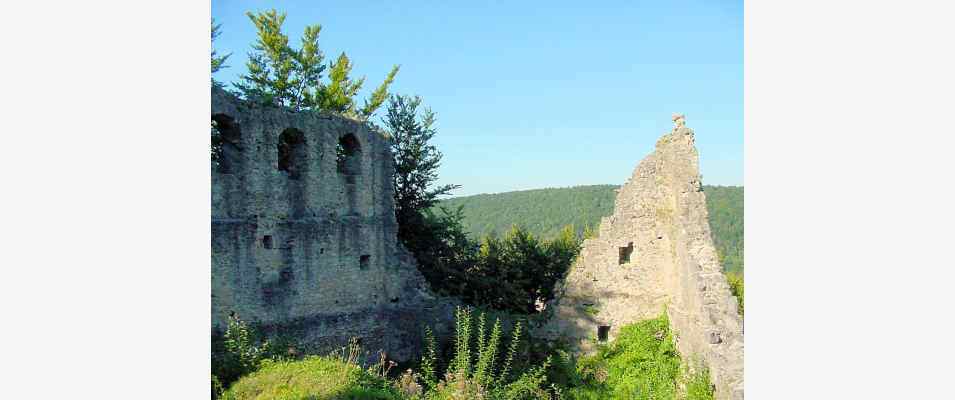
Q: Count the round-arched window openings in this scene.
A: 3